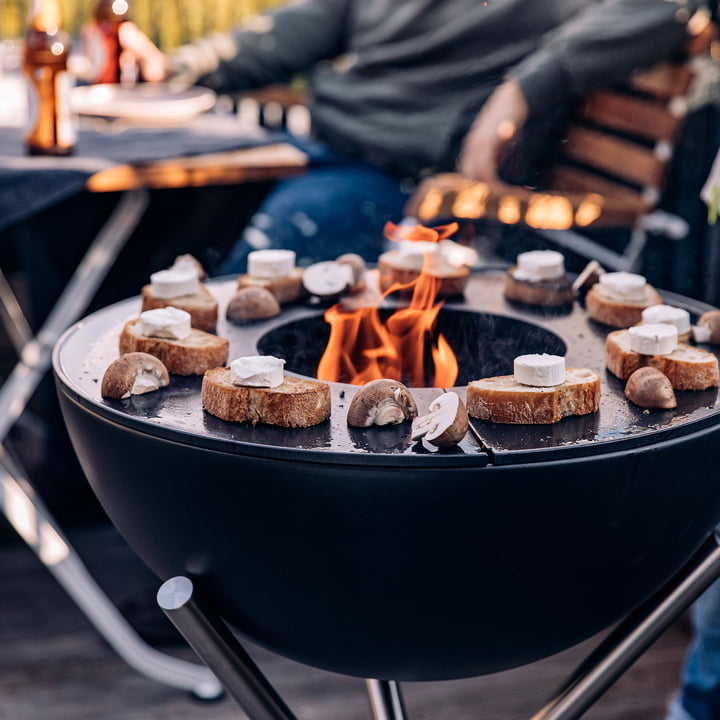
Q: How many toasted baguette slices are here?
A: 10